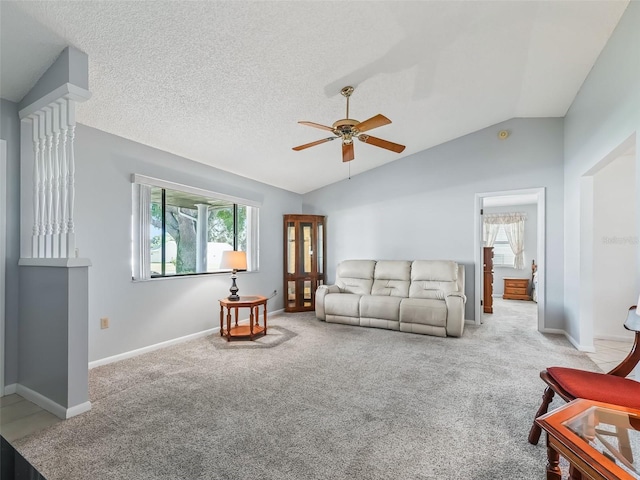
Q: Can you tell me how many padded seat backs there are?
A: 3